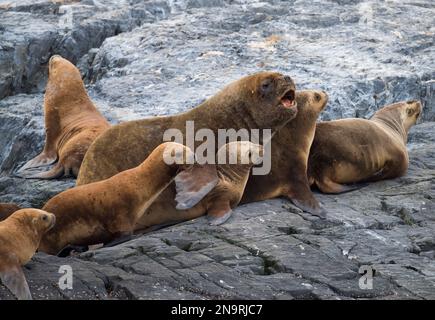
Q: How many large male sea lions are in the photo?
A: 1